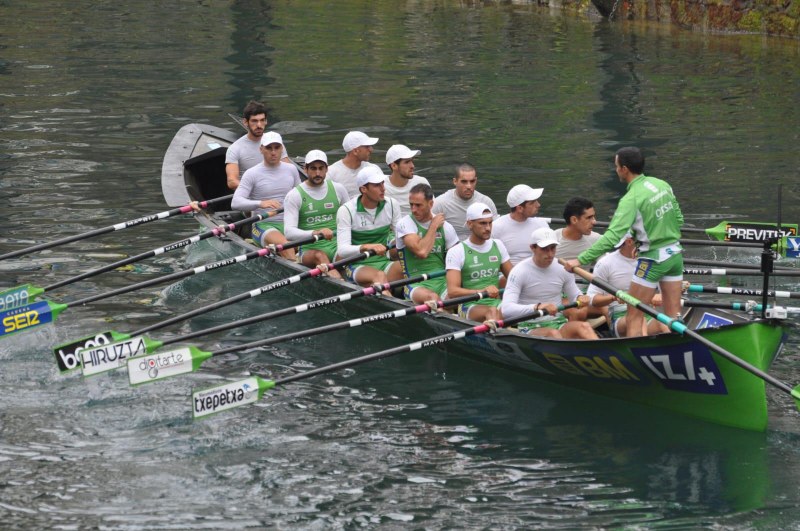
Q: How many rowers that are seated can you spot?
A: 13